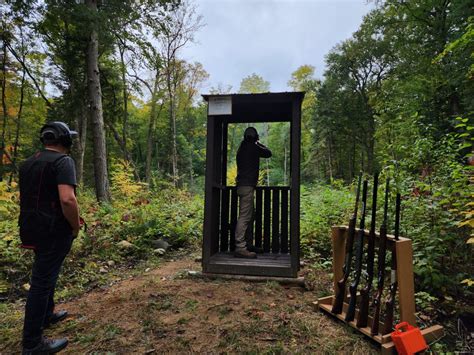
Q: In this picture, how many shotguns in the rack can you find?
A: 5